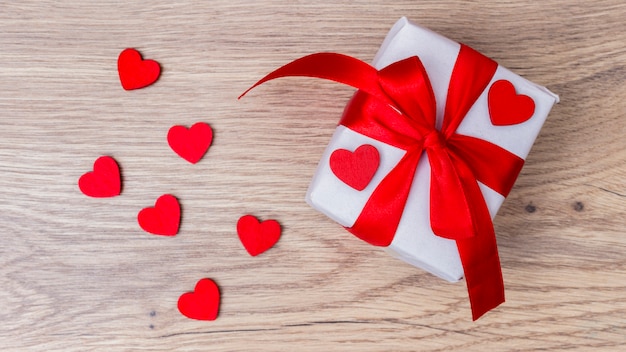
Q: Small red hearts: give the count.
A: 8